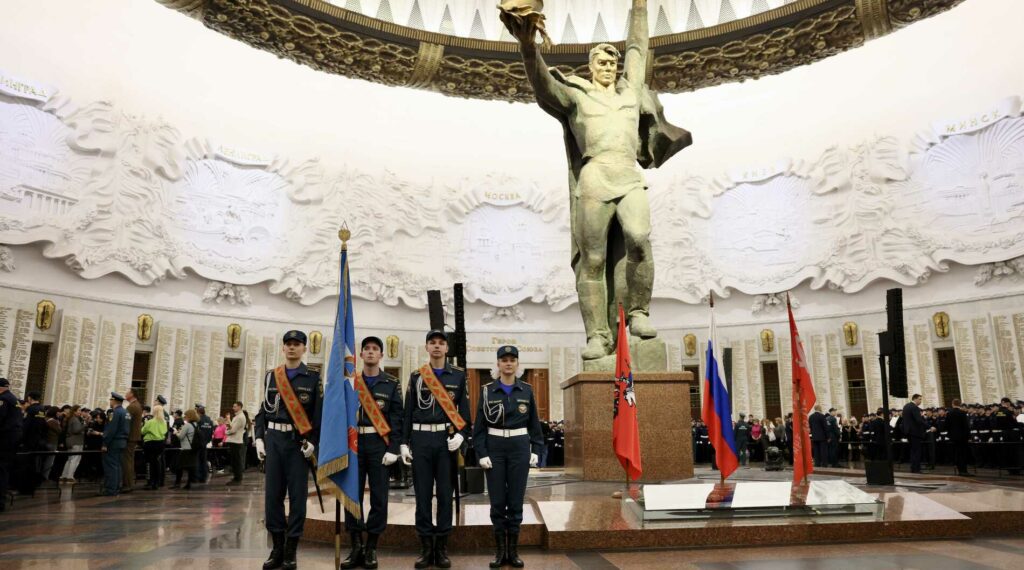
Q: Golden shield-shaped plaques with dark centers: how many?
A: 9